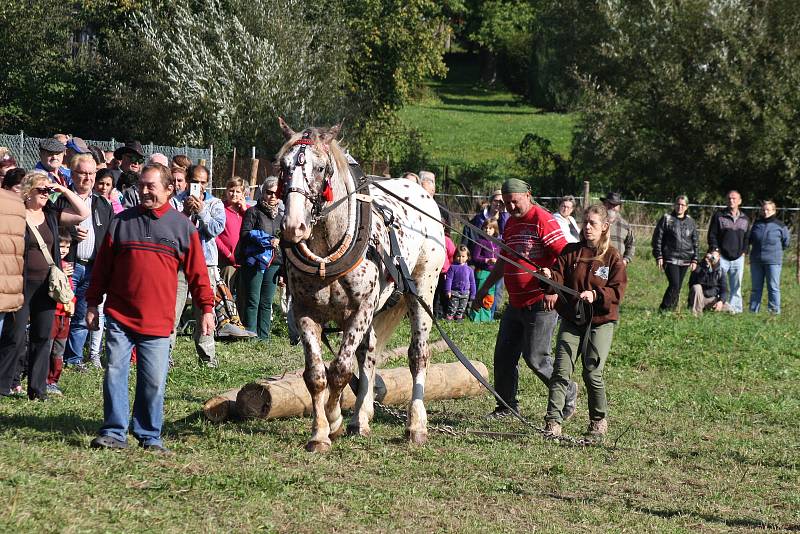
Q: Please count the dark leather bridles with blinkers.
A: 1